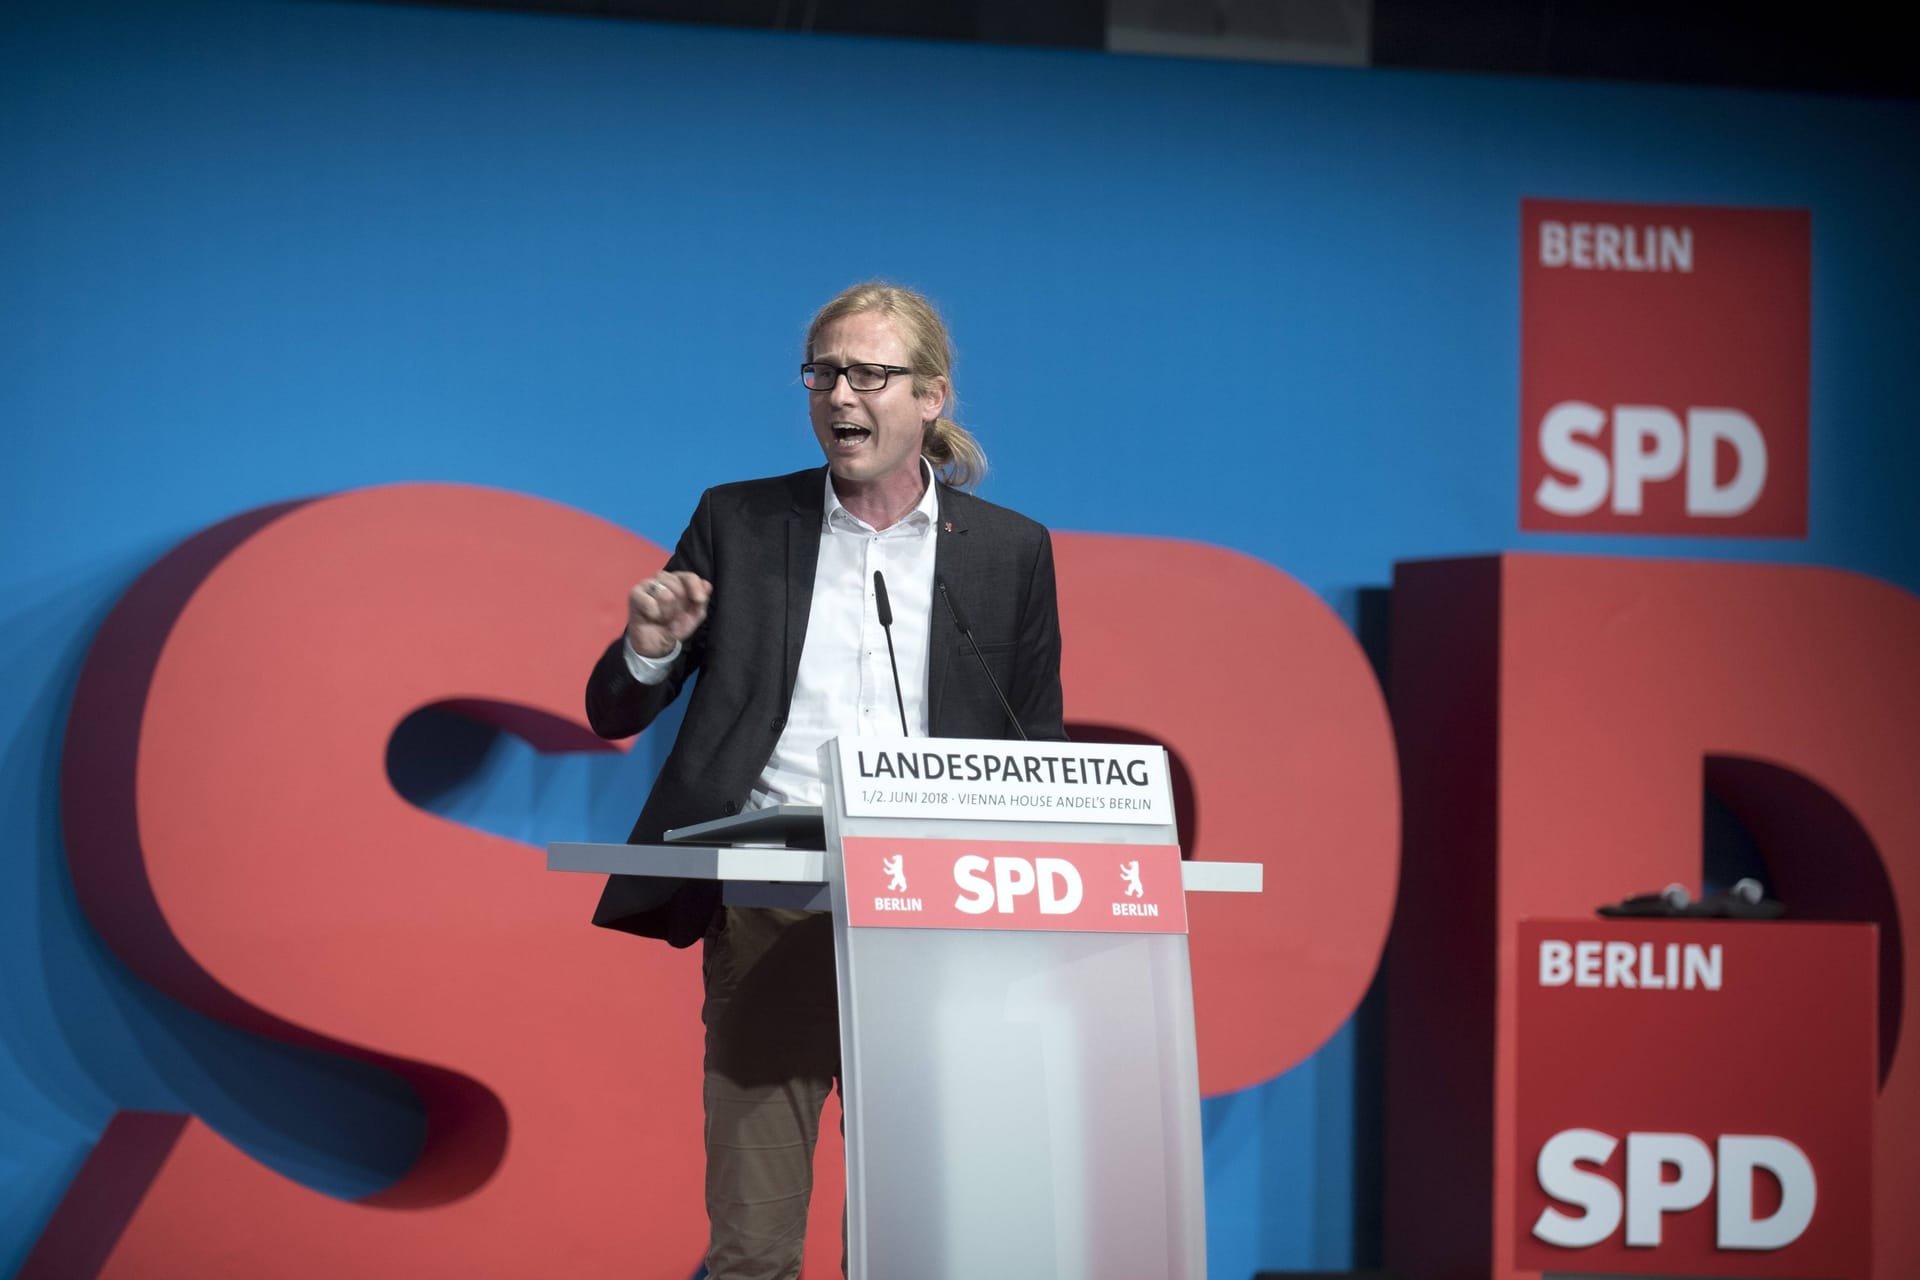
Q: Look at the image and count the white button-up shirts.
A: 1